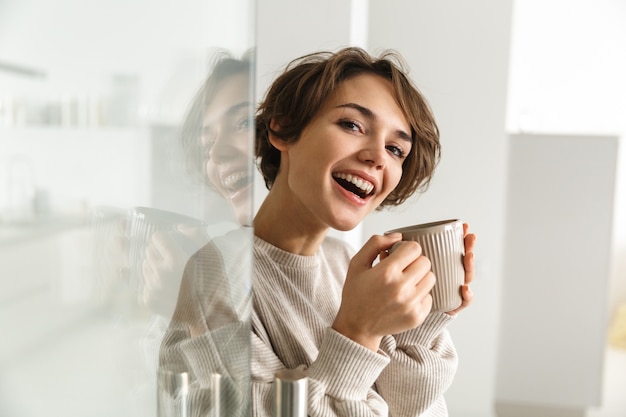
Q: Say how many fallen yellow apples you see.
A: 0